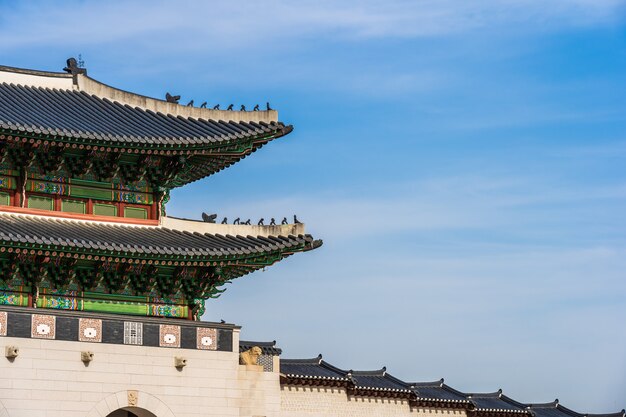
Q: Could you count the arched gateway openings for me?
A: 1